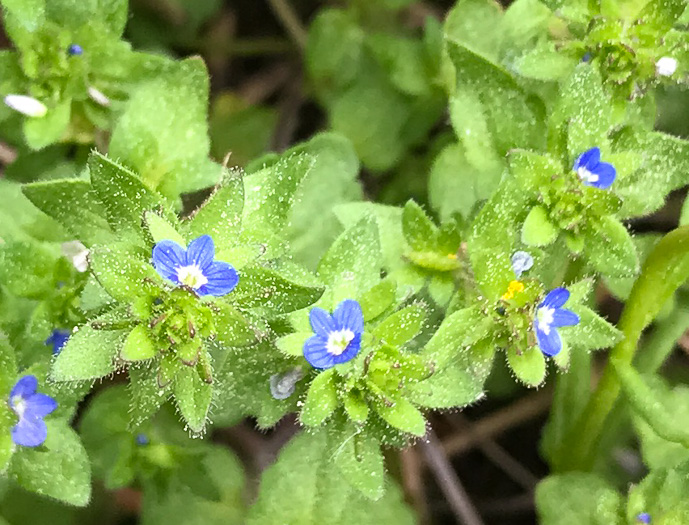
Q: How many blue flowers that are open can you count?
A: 5